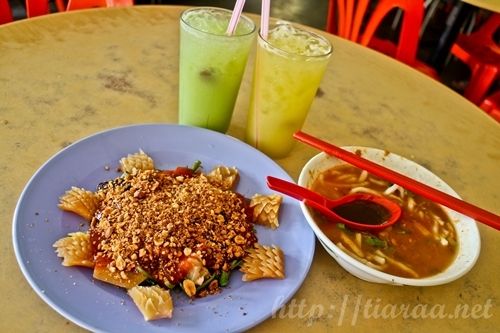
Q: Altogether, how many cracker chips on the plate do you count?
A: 7